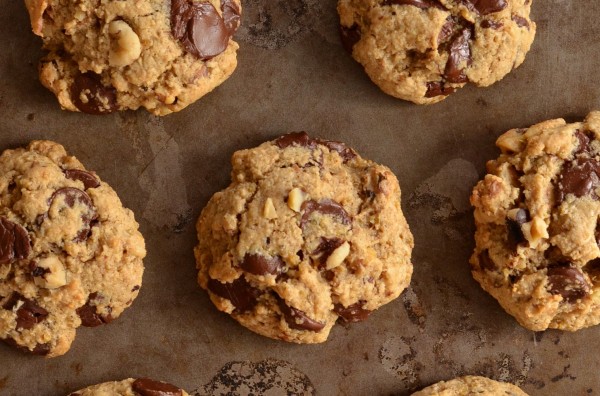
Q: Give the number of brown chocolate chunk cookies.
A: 7